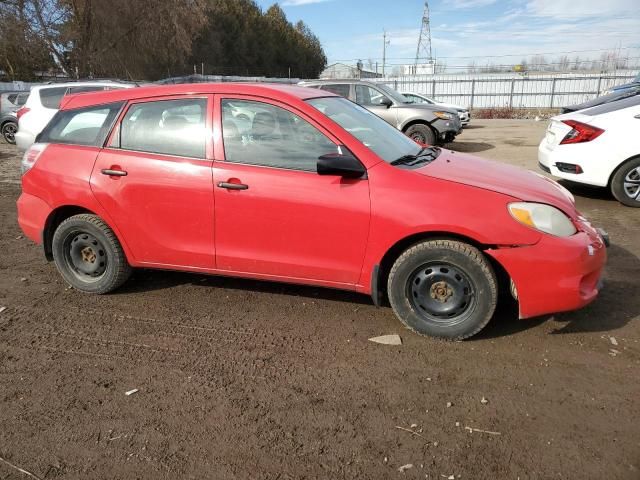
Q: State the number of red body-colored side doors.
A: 2